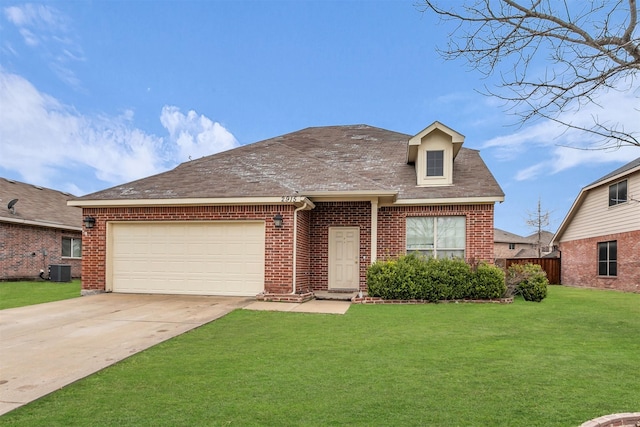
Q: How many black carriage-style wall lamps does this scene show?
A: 2